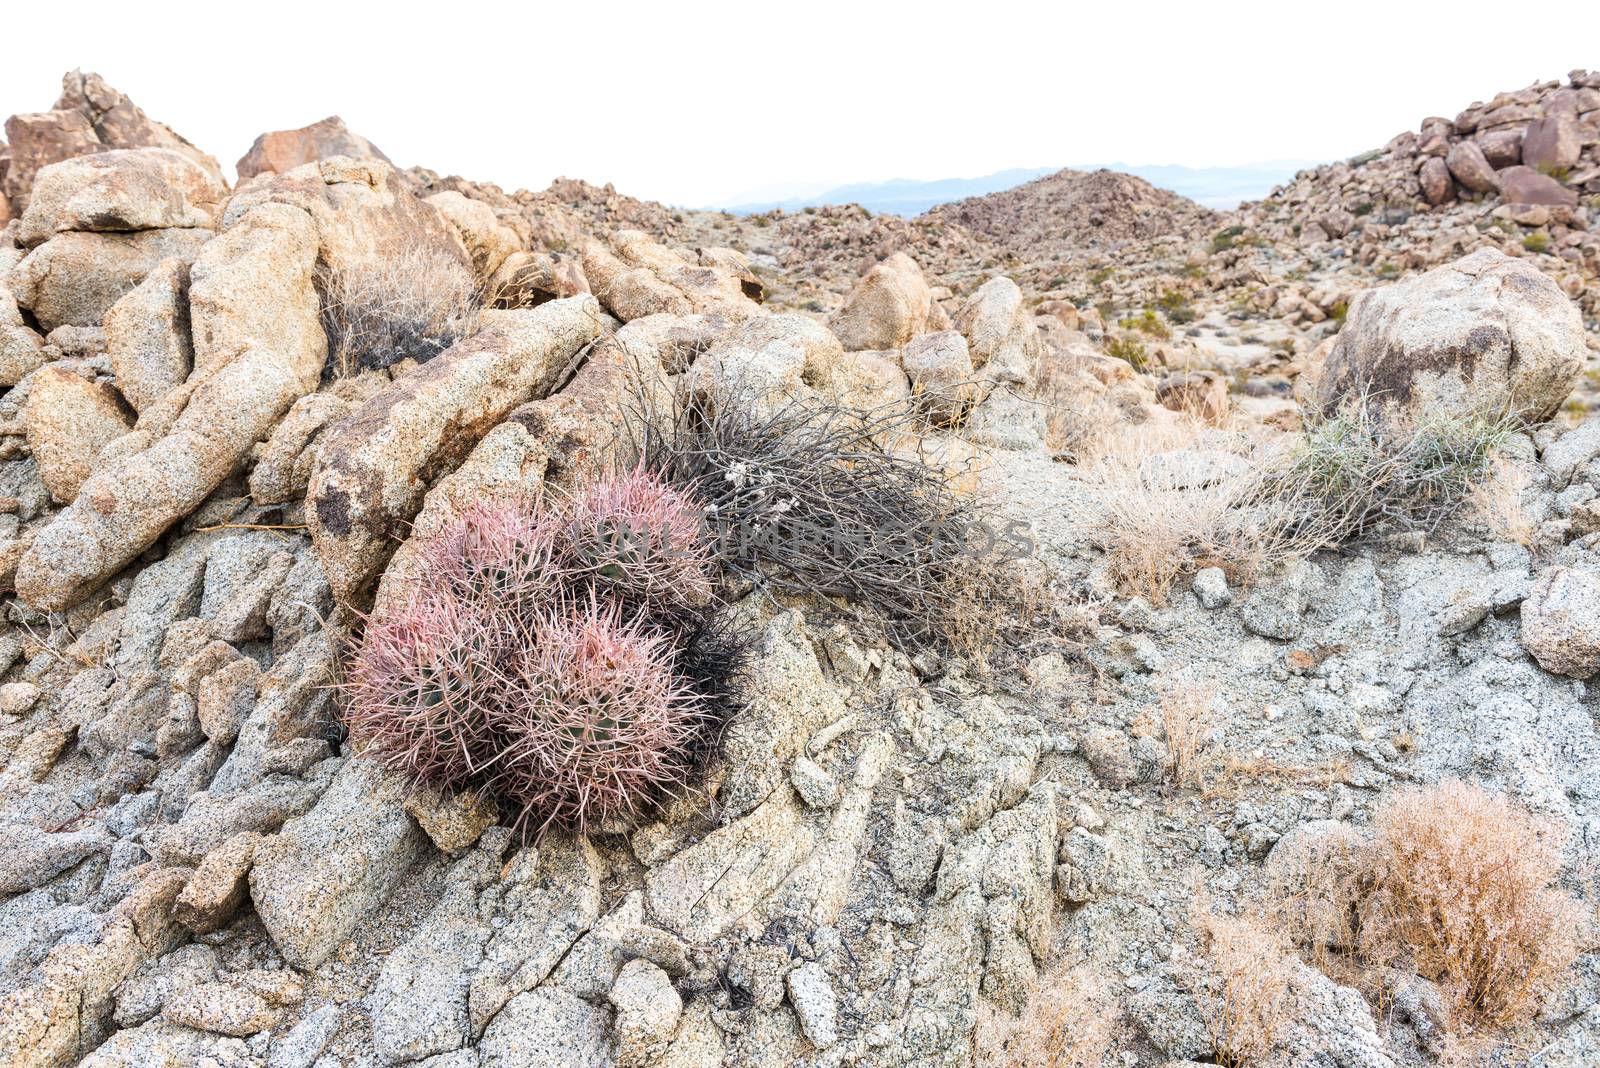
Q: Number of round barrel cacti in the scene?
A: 4